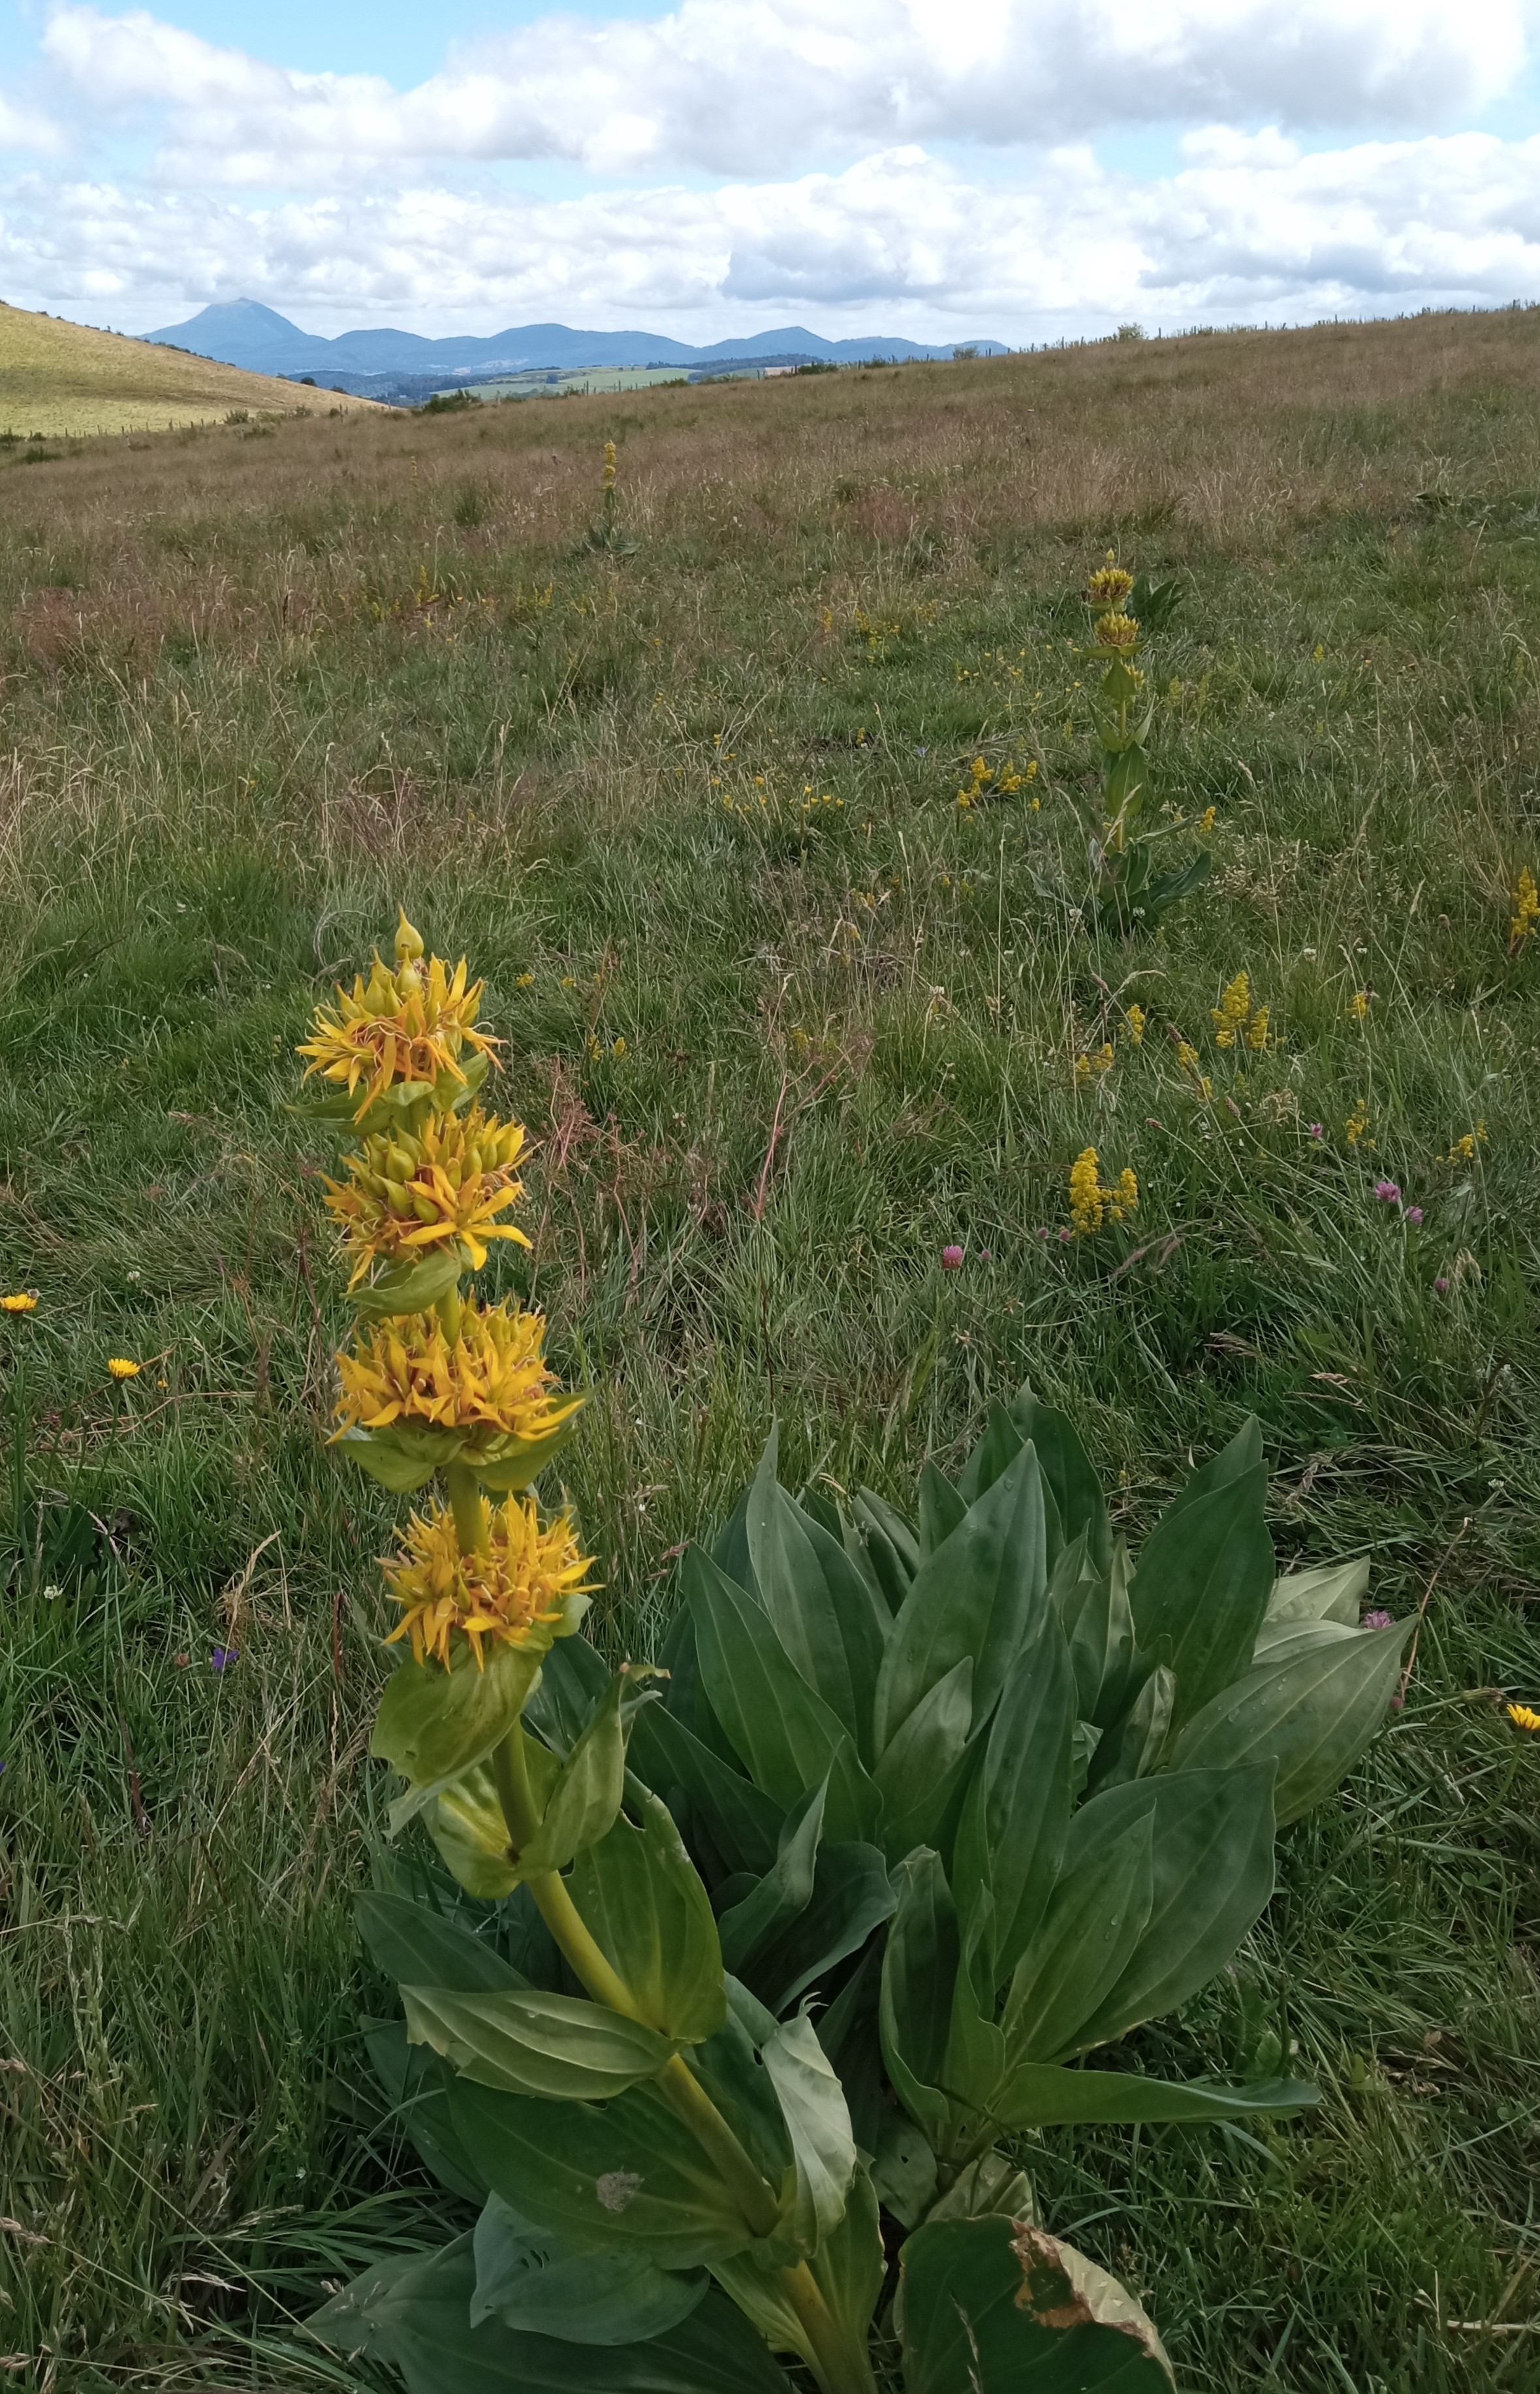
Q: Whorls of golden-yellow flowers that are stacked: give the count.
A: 4